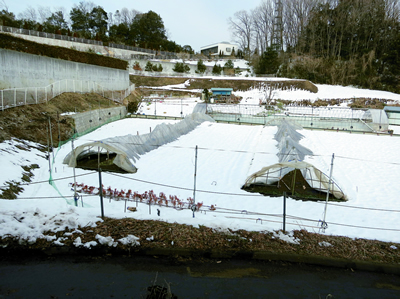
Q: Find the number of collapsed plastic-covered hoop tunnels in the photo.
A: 2